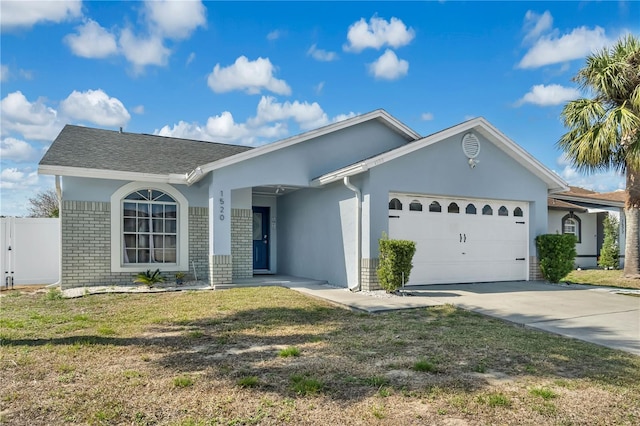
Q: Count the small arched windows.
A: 8